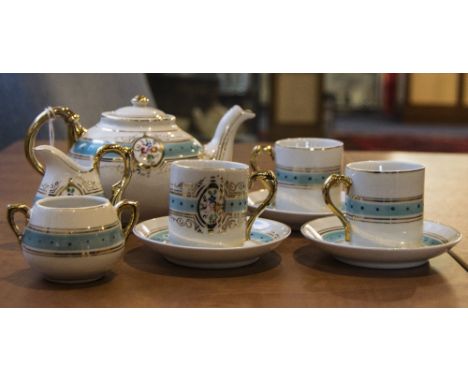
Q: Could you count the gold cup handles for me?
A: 3